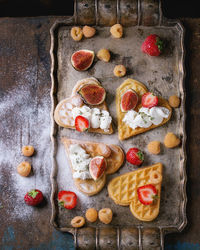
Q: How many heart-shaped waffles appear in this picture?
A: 4